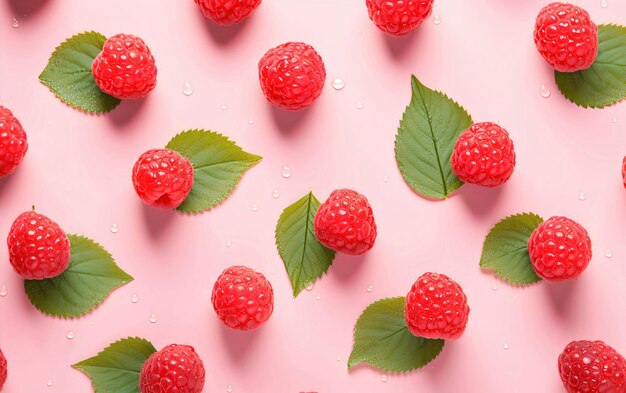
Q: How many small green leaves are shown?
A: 9